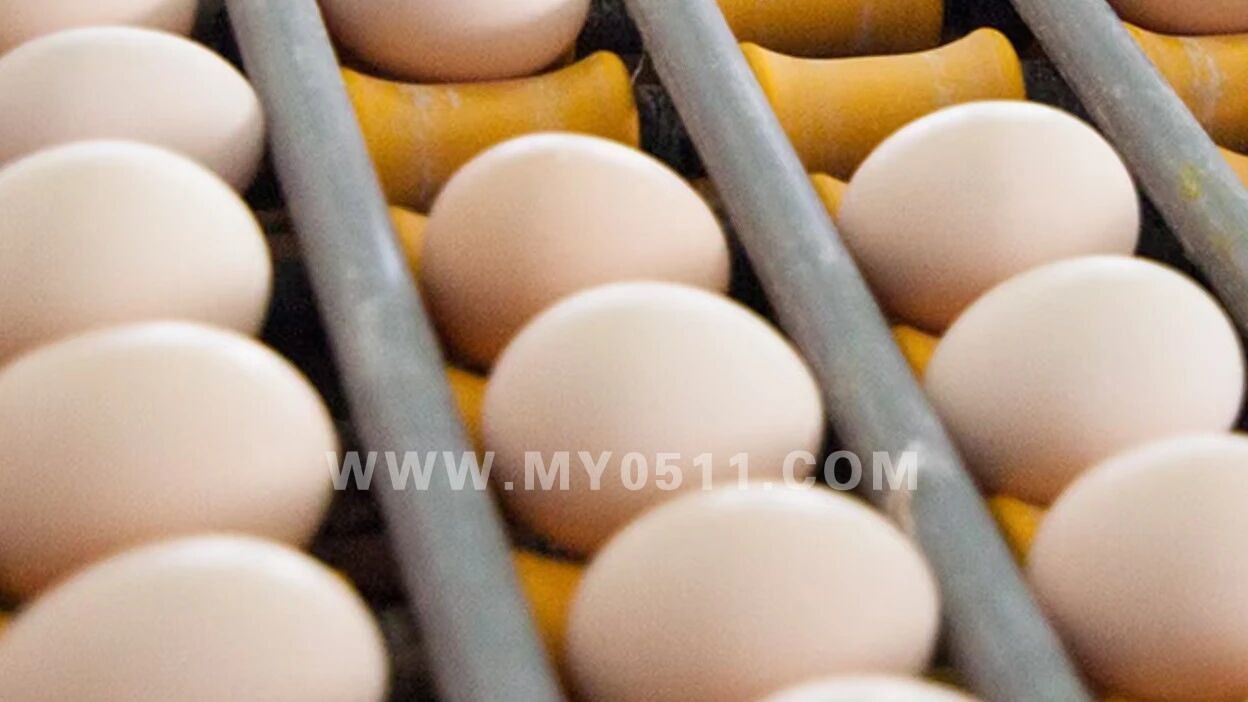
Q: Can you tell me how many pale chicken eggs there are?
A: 14